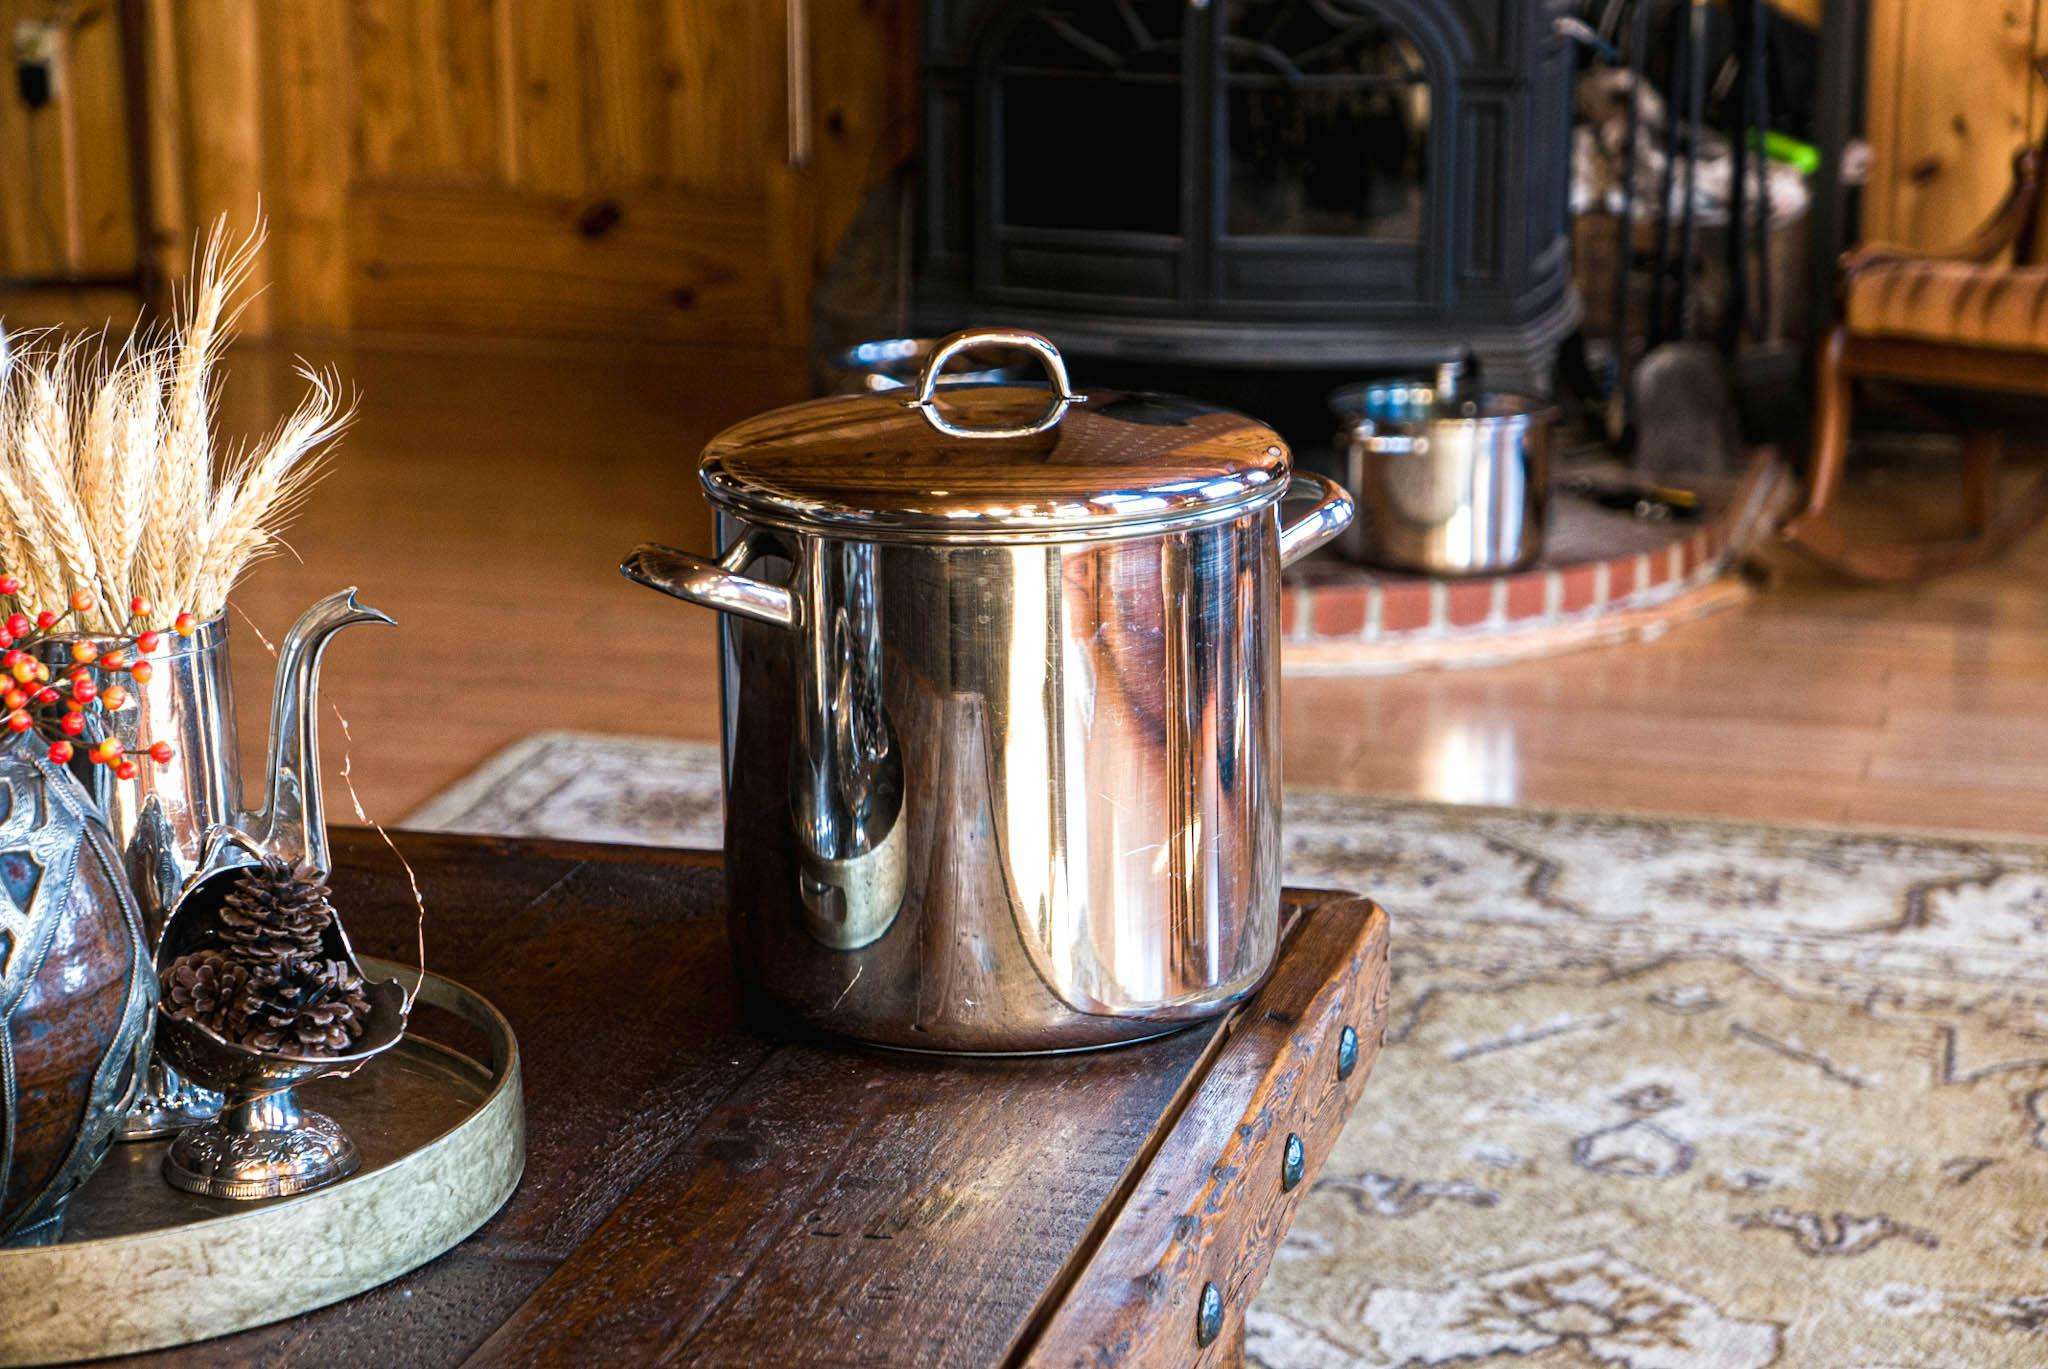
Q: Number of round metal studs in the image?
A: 3